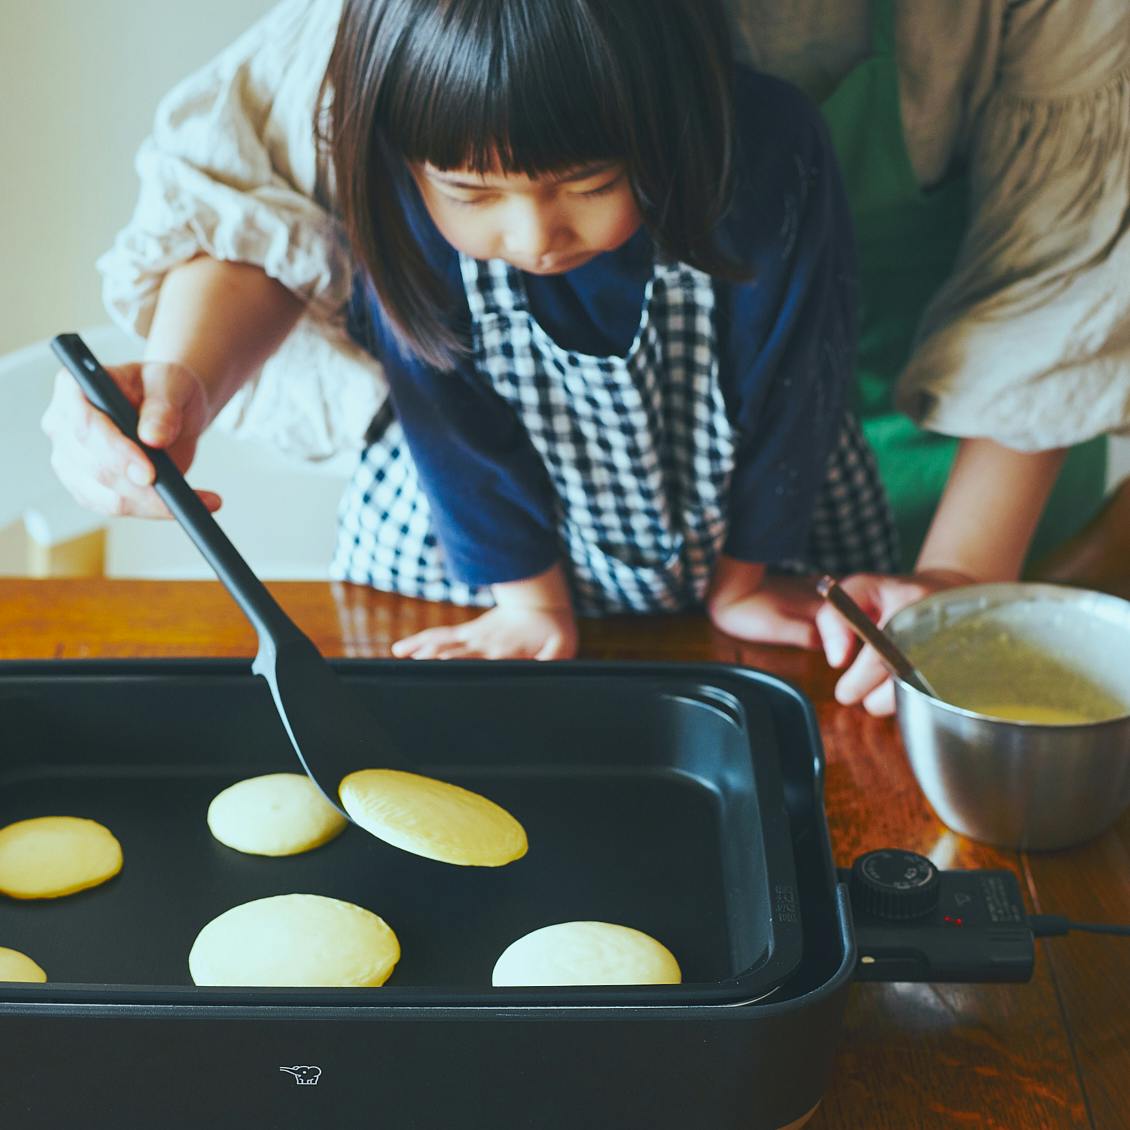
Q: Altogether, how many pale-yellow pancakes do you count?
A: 6